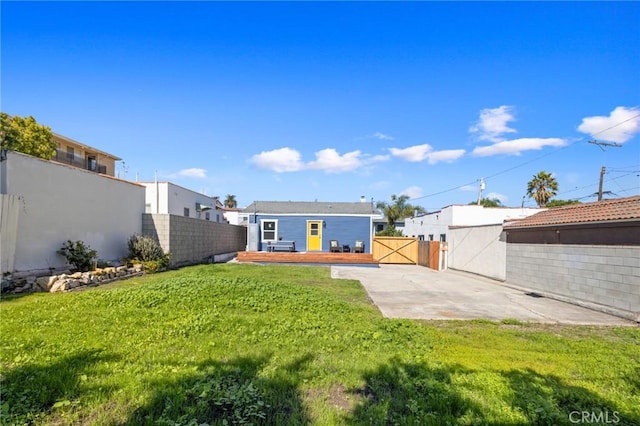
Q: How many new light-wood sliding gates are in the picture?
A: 1